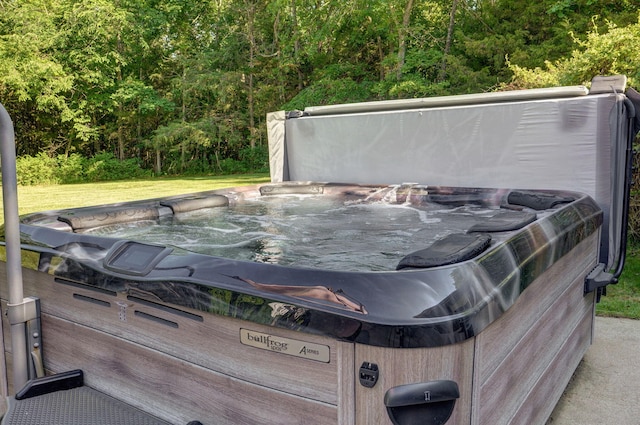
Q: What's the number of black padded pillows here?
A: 3